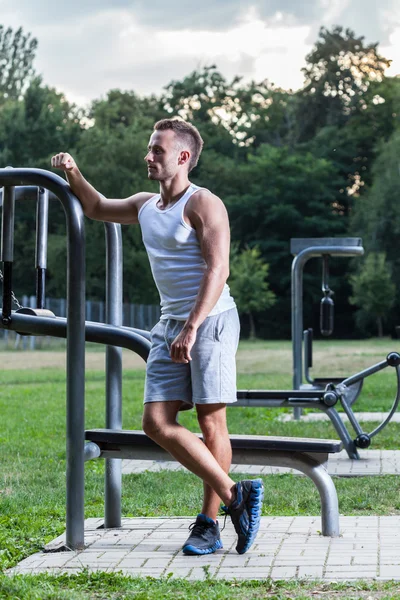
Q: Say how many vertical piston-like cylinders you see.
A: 2